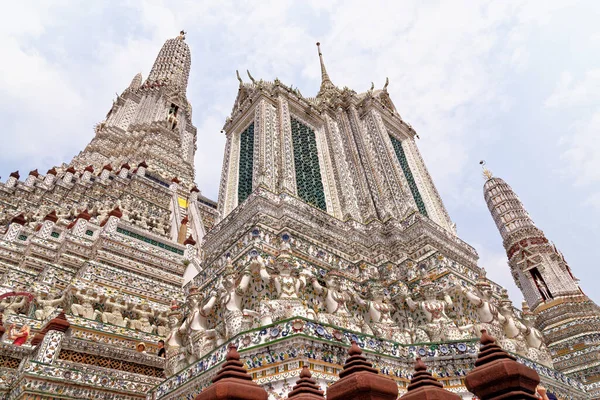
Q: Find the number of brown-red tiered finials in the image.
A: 5